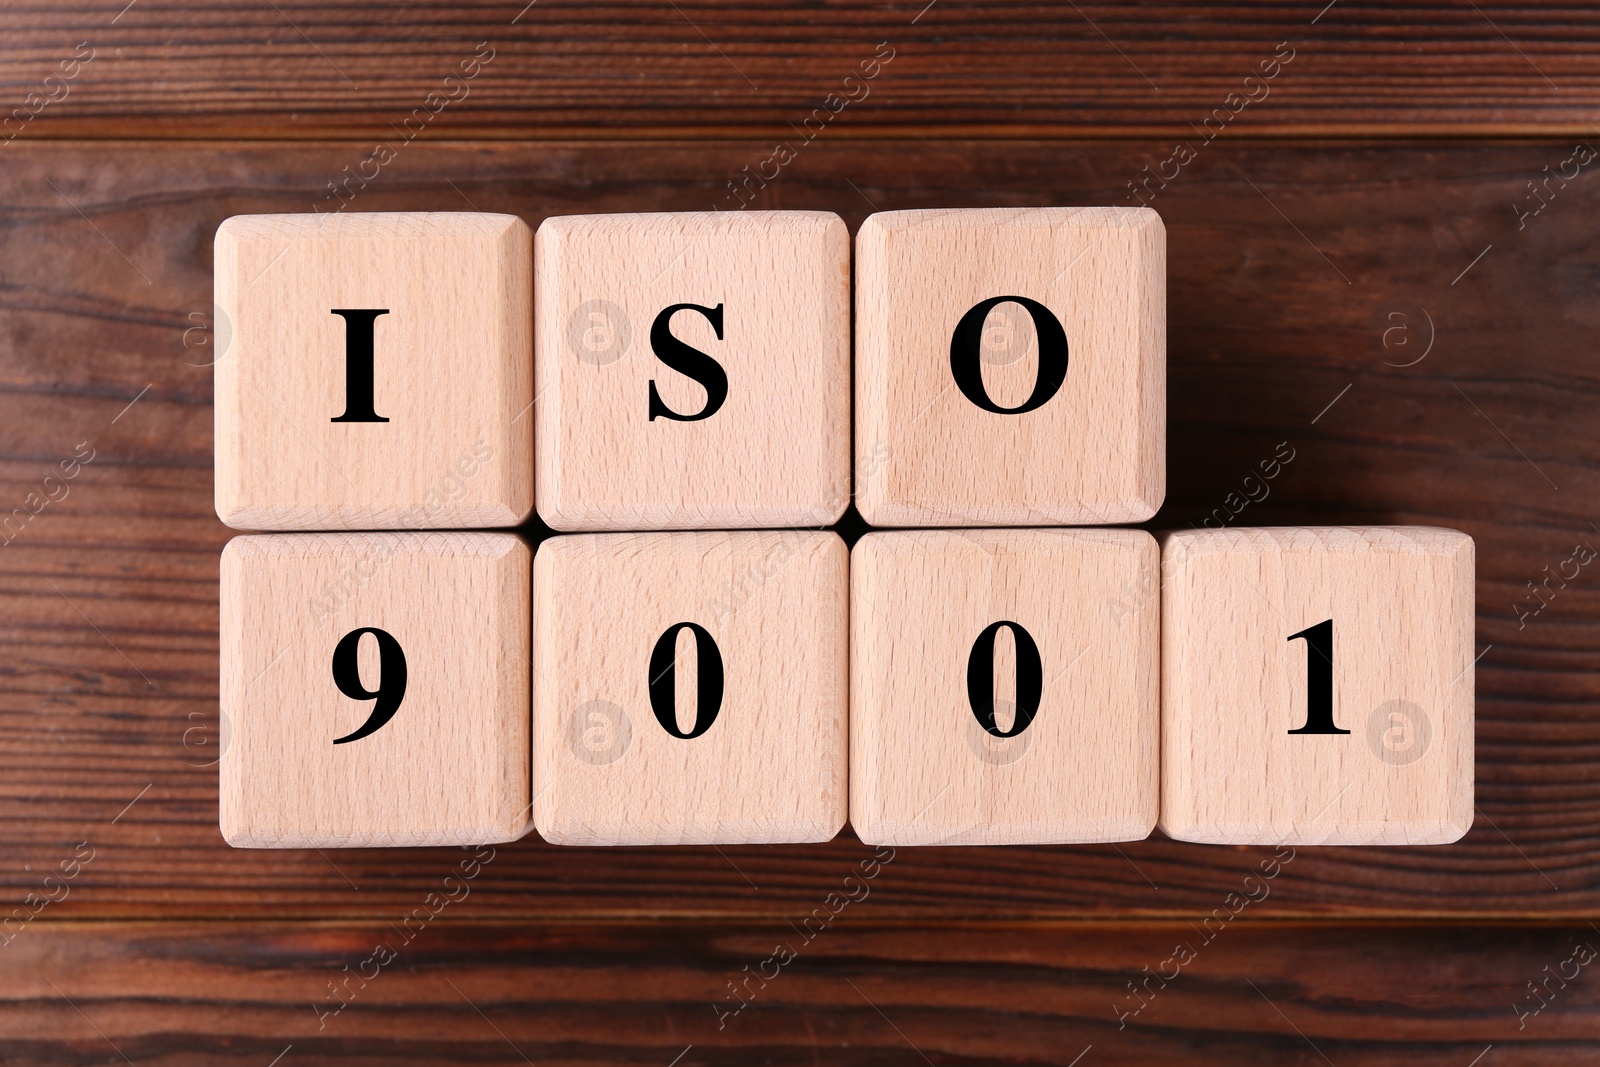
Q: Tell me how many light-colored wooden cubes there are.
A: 7